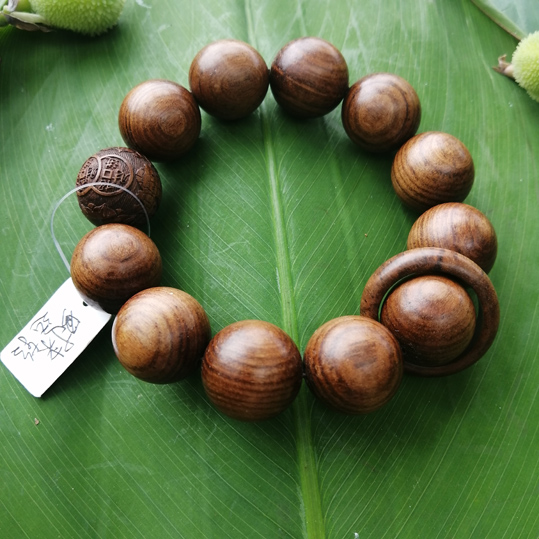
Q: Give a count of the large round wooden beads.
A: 12